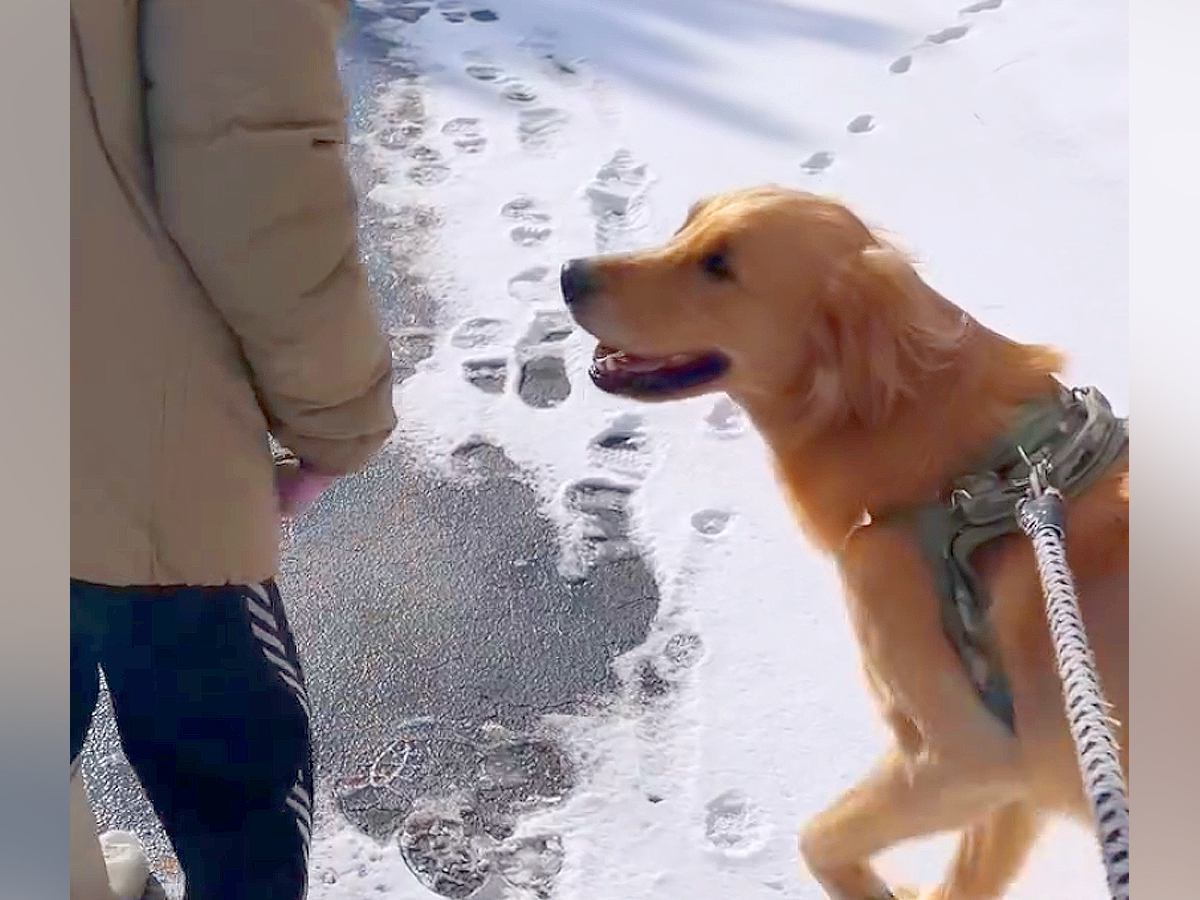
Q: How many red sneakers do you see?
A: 0